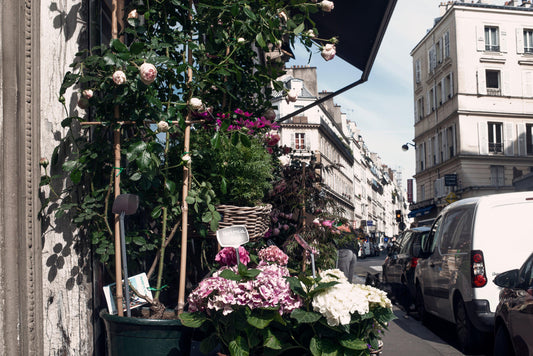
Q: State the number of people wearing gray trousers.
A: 1